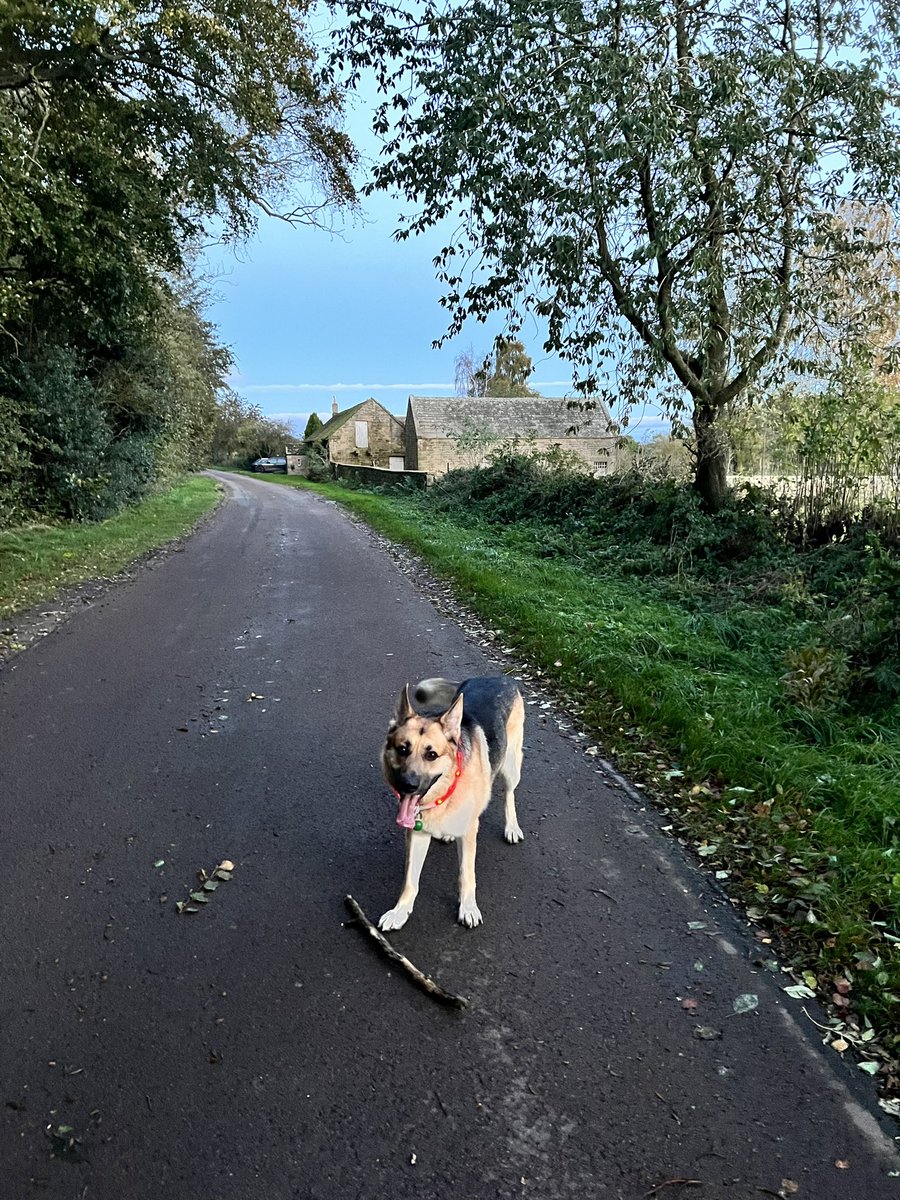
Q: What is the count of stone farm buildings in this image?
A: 2